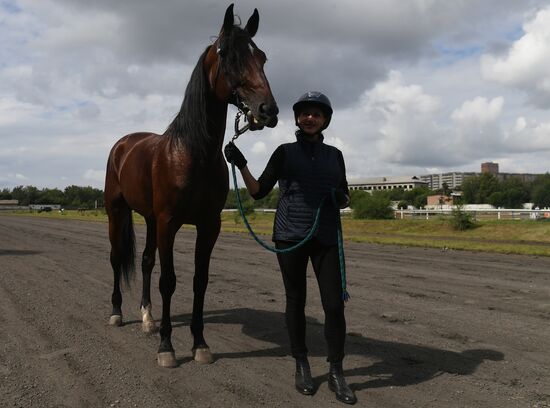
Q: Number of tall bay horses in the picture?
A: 1